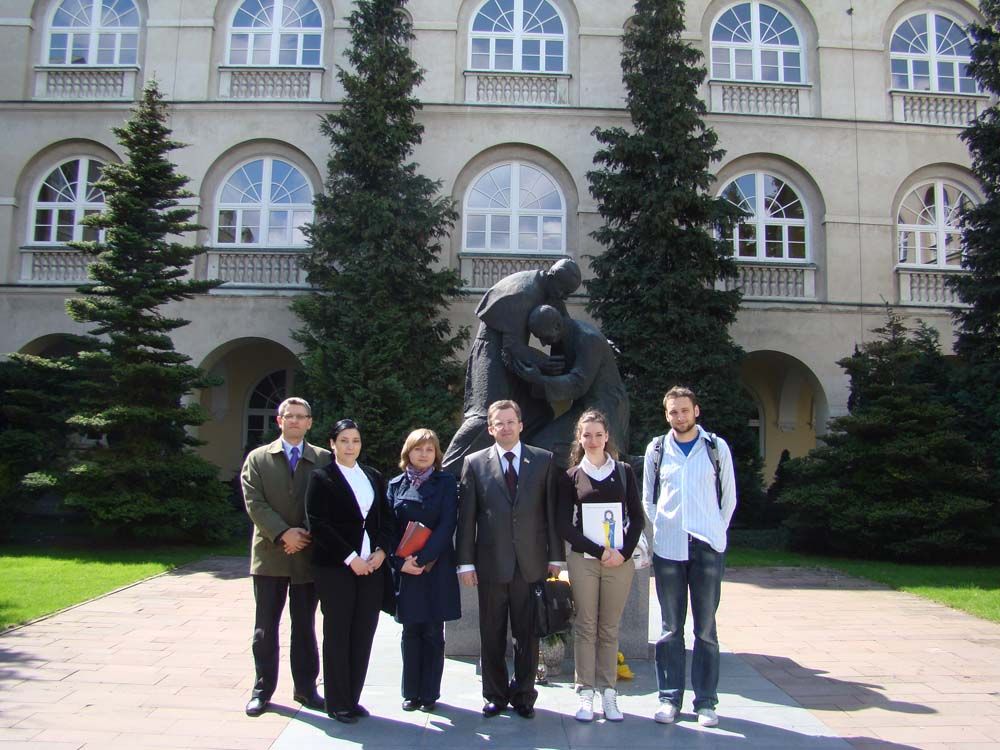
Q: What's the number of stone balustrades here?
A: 10